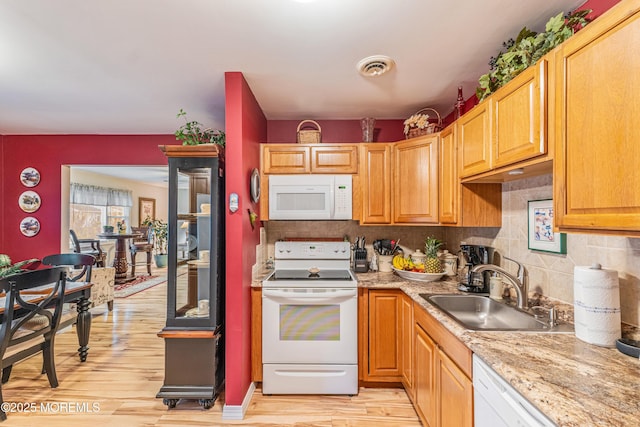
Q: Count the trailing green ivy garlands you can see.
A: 1